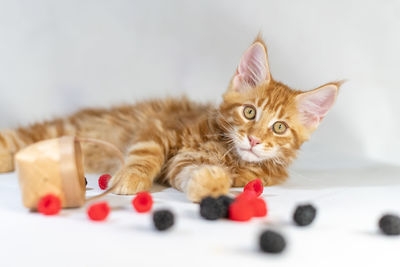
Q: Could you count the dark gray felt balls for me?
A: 6